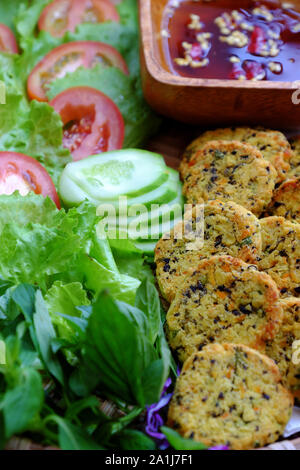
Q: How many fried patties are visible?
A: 9